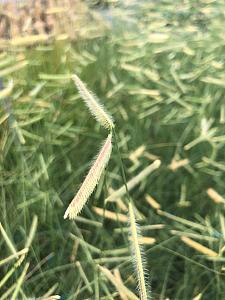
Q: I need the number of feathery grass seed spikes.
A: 3